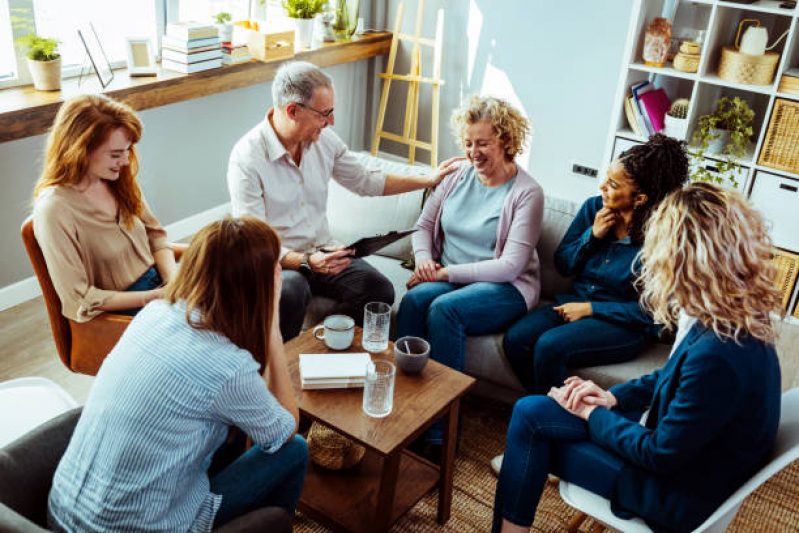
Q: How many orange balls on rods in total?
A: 0